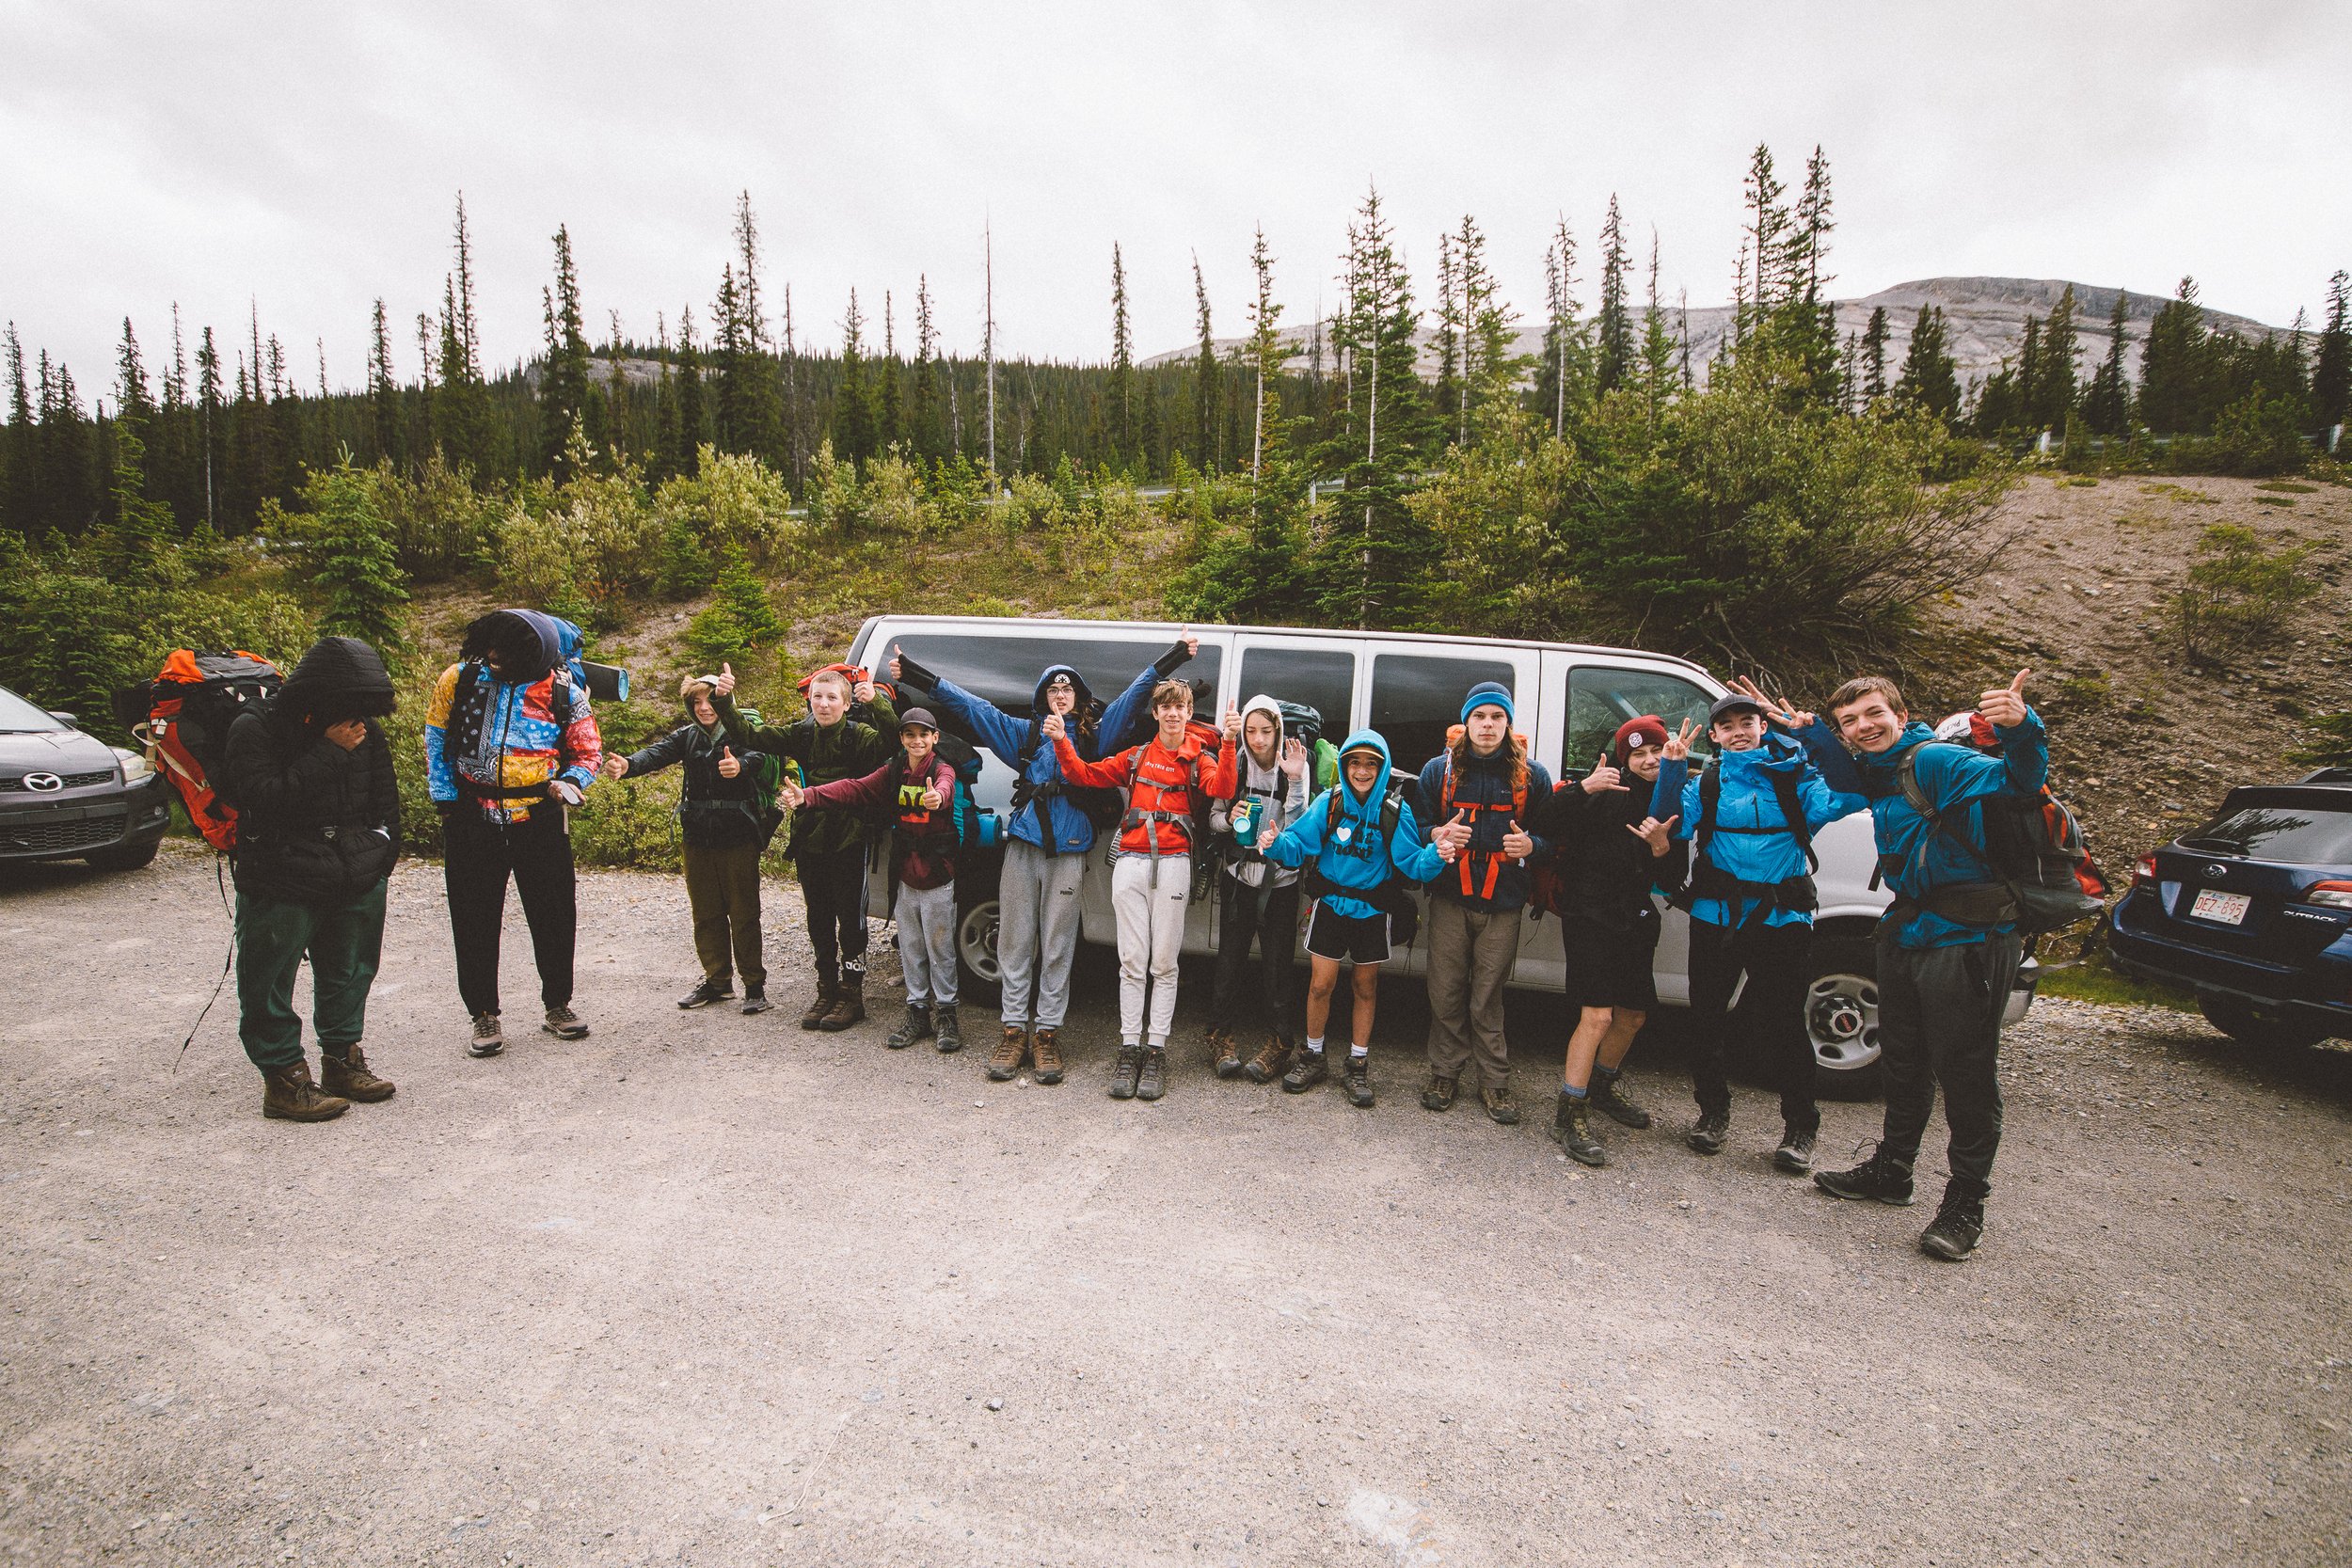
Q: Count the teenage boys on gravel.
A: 13